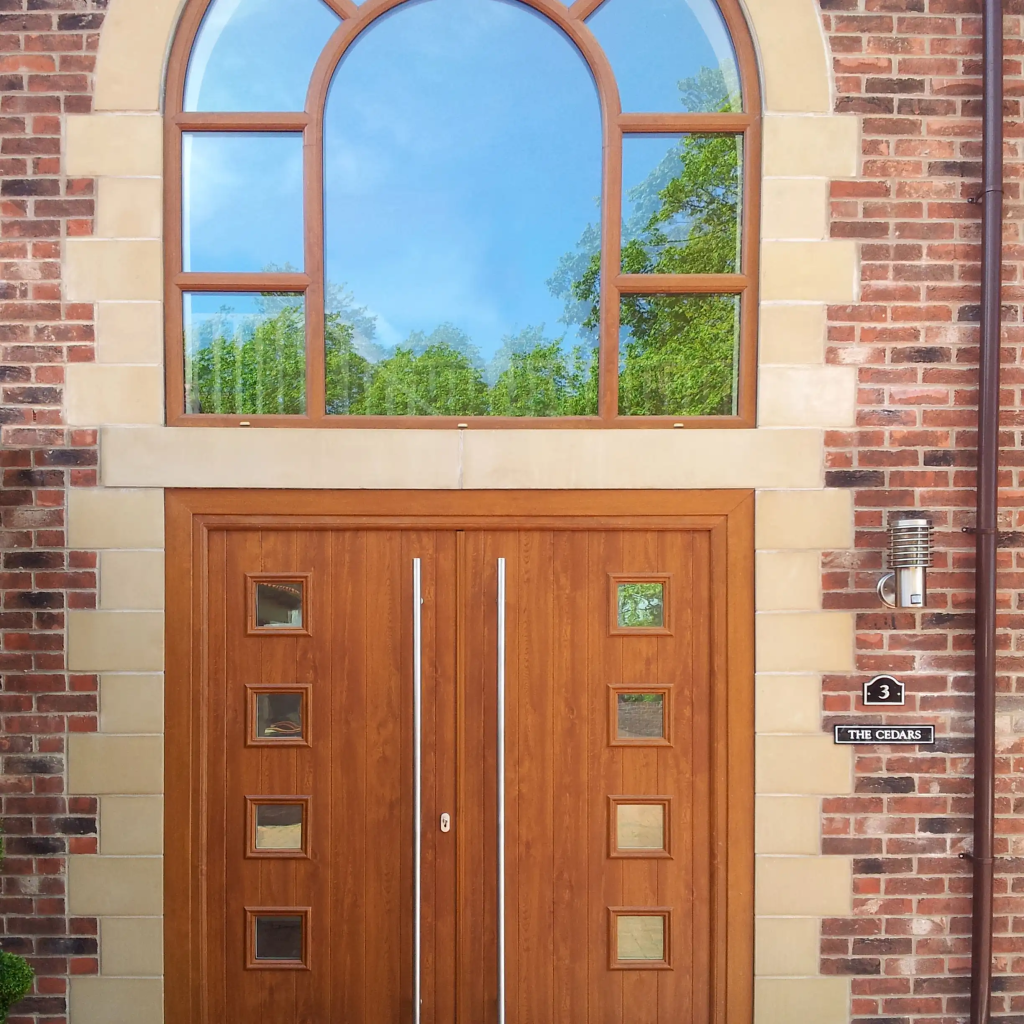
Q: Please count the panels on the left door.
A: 4